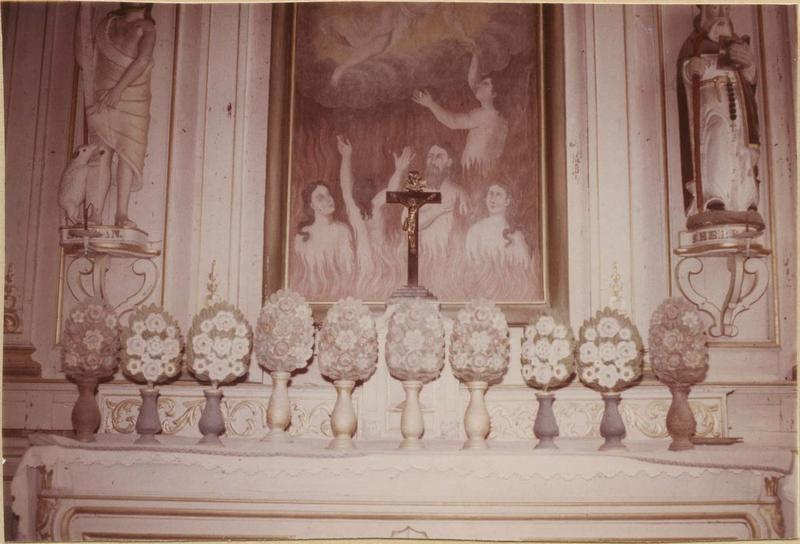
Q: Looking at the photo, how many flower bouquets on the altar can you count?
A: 10